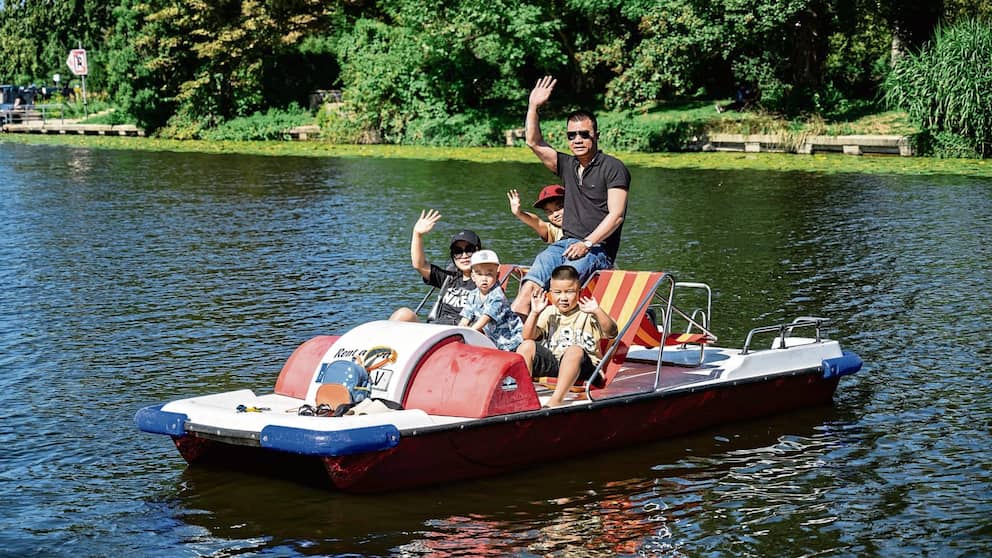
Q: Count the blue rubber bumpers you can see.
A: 3